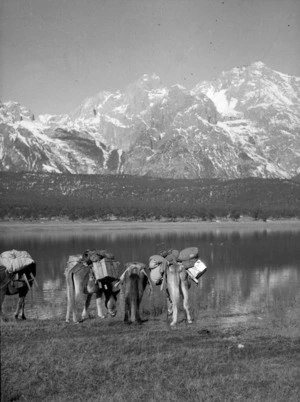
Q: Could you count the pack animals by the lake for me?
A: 4